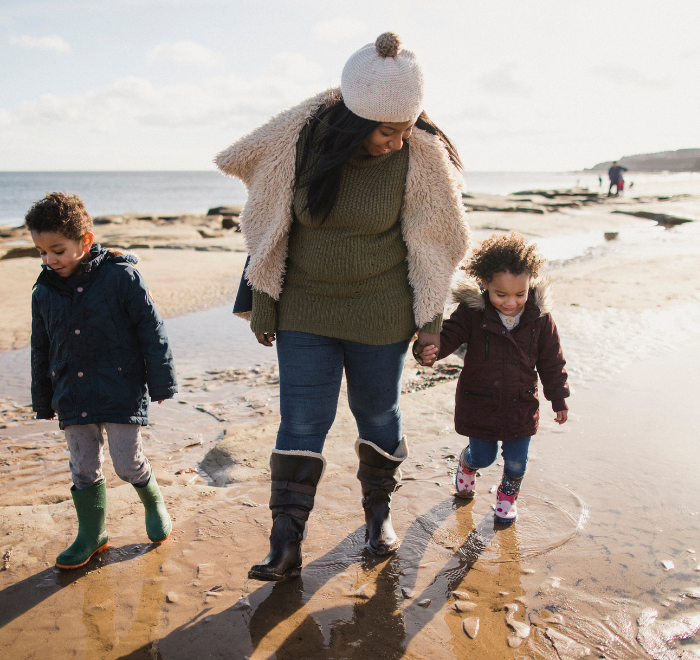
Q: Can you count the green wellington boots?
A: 2